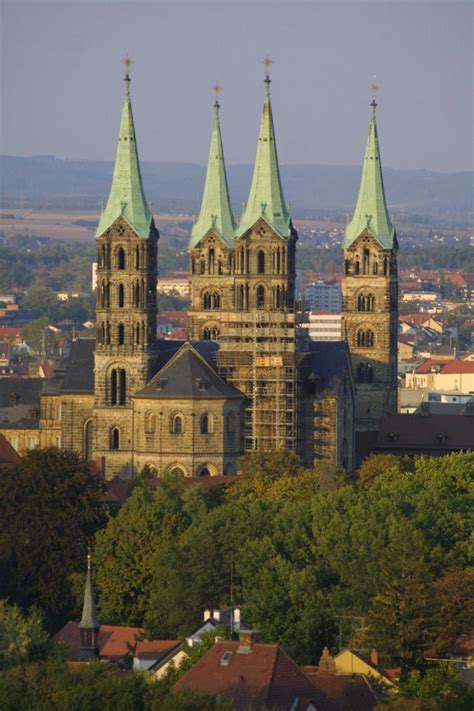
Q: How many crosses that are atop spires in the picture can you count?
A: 4